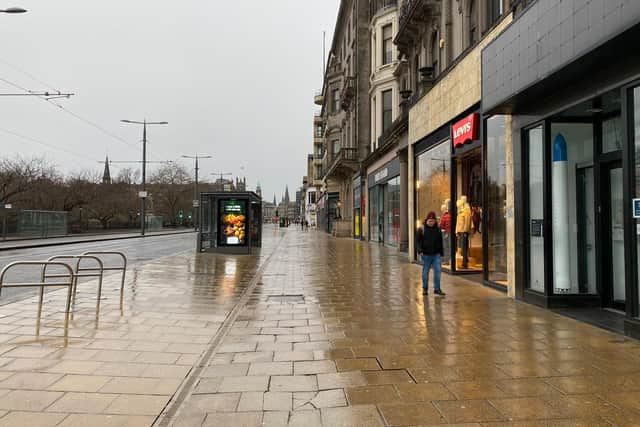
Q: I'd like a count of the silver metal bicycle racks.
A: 3